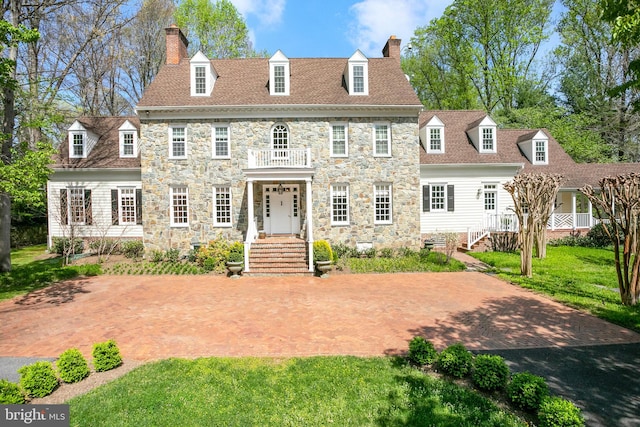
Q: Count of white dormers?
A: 8